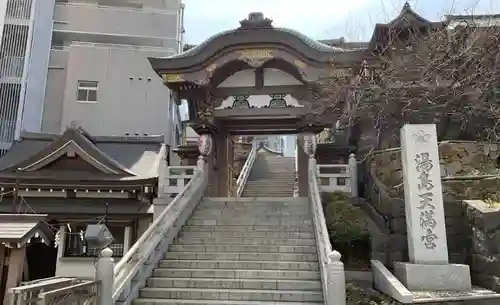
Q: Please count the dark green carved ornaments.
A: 2